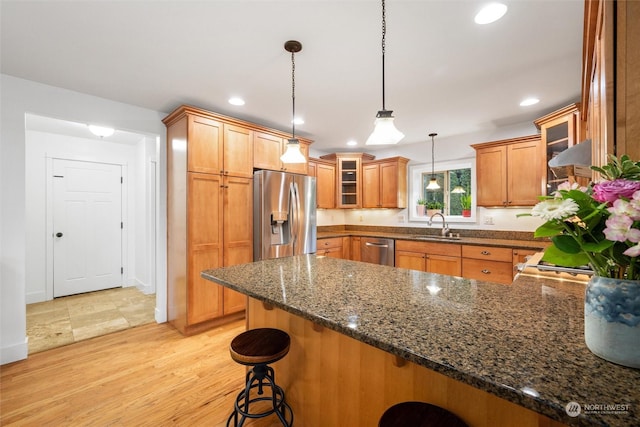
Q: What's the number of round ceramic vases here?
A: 1